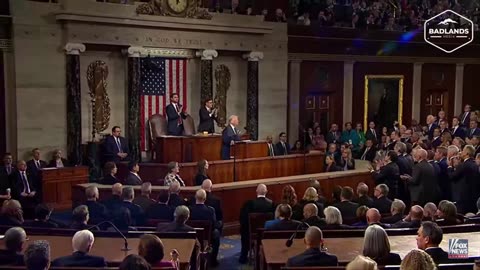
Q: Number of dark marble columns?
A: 4